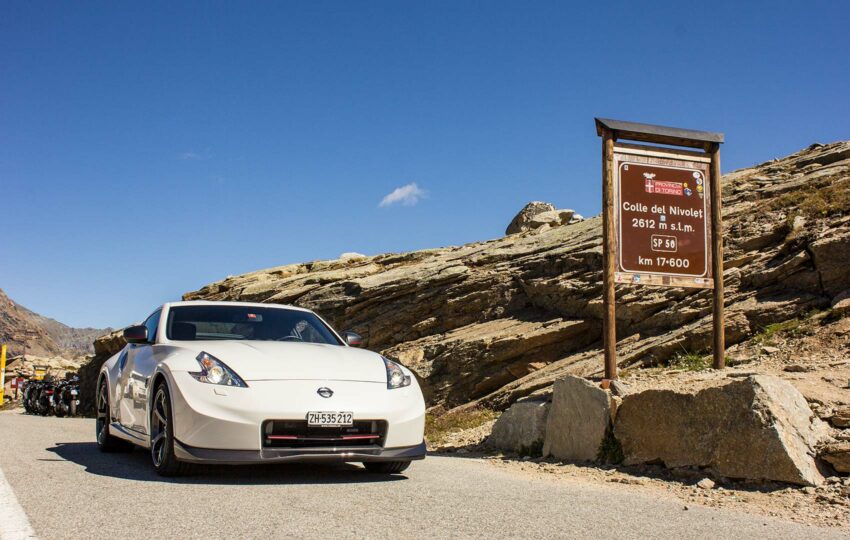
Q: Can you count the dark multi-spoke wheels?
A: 2